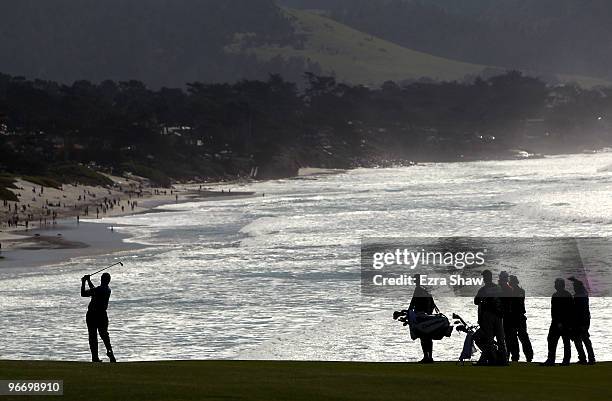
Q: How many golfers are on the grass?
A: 7